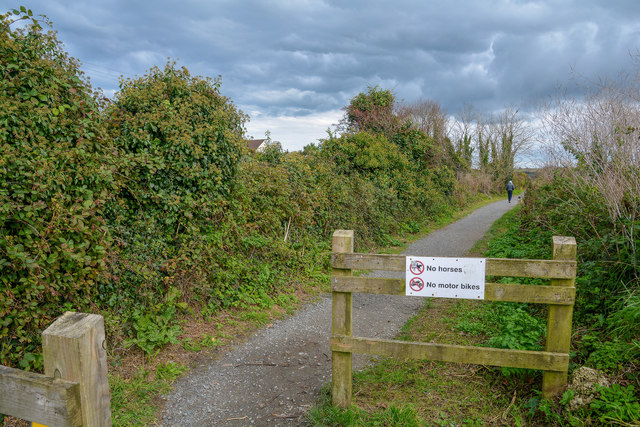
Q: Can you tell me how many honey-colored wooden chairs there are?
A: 0